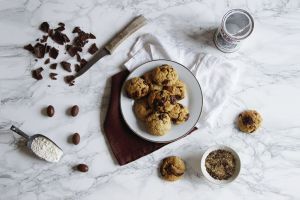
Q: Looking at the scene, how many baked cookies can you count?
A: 10